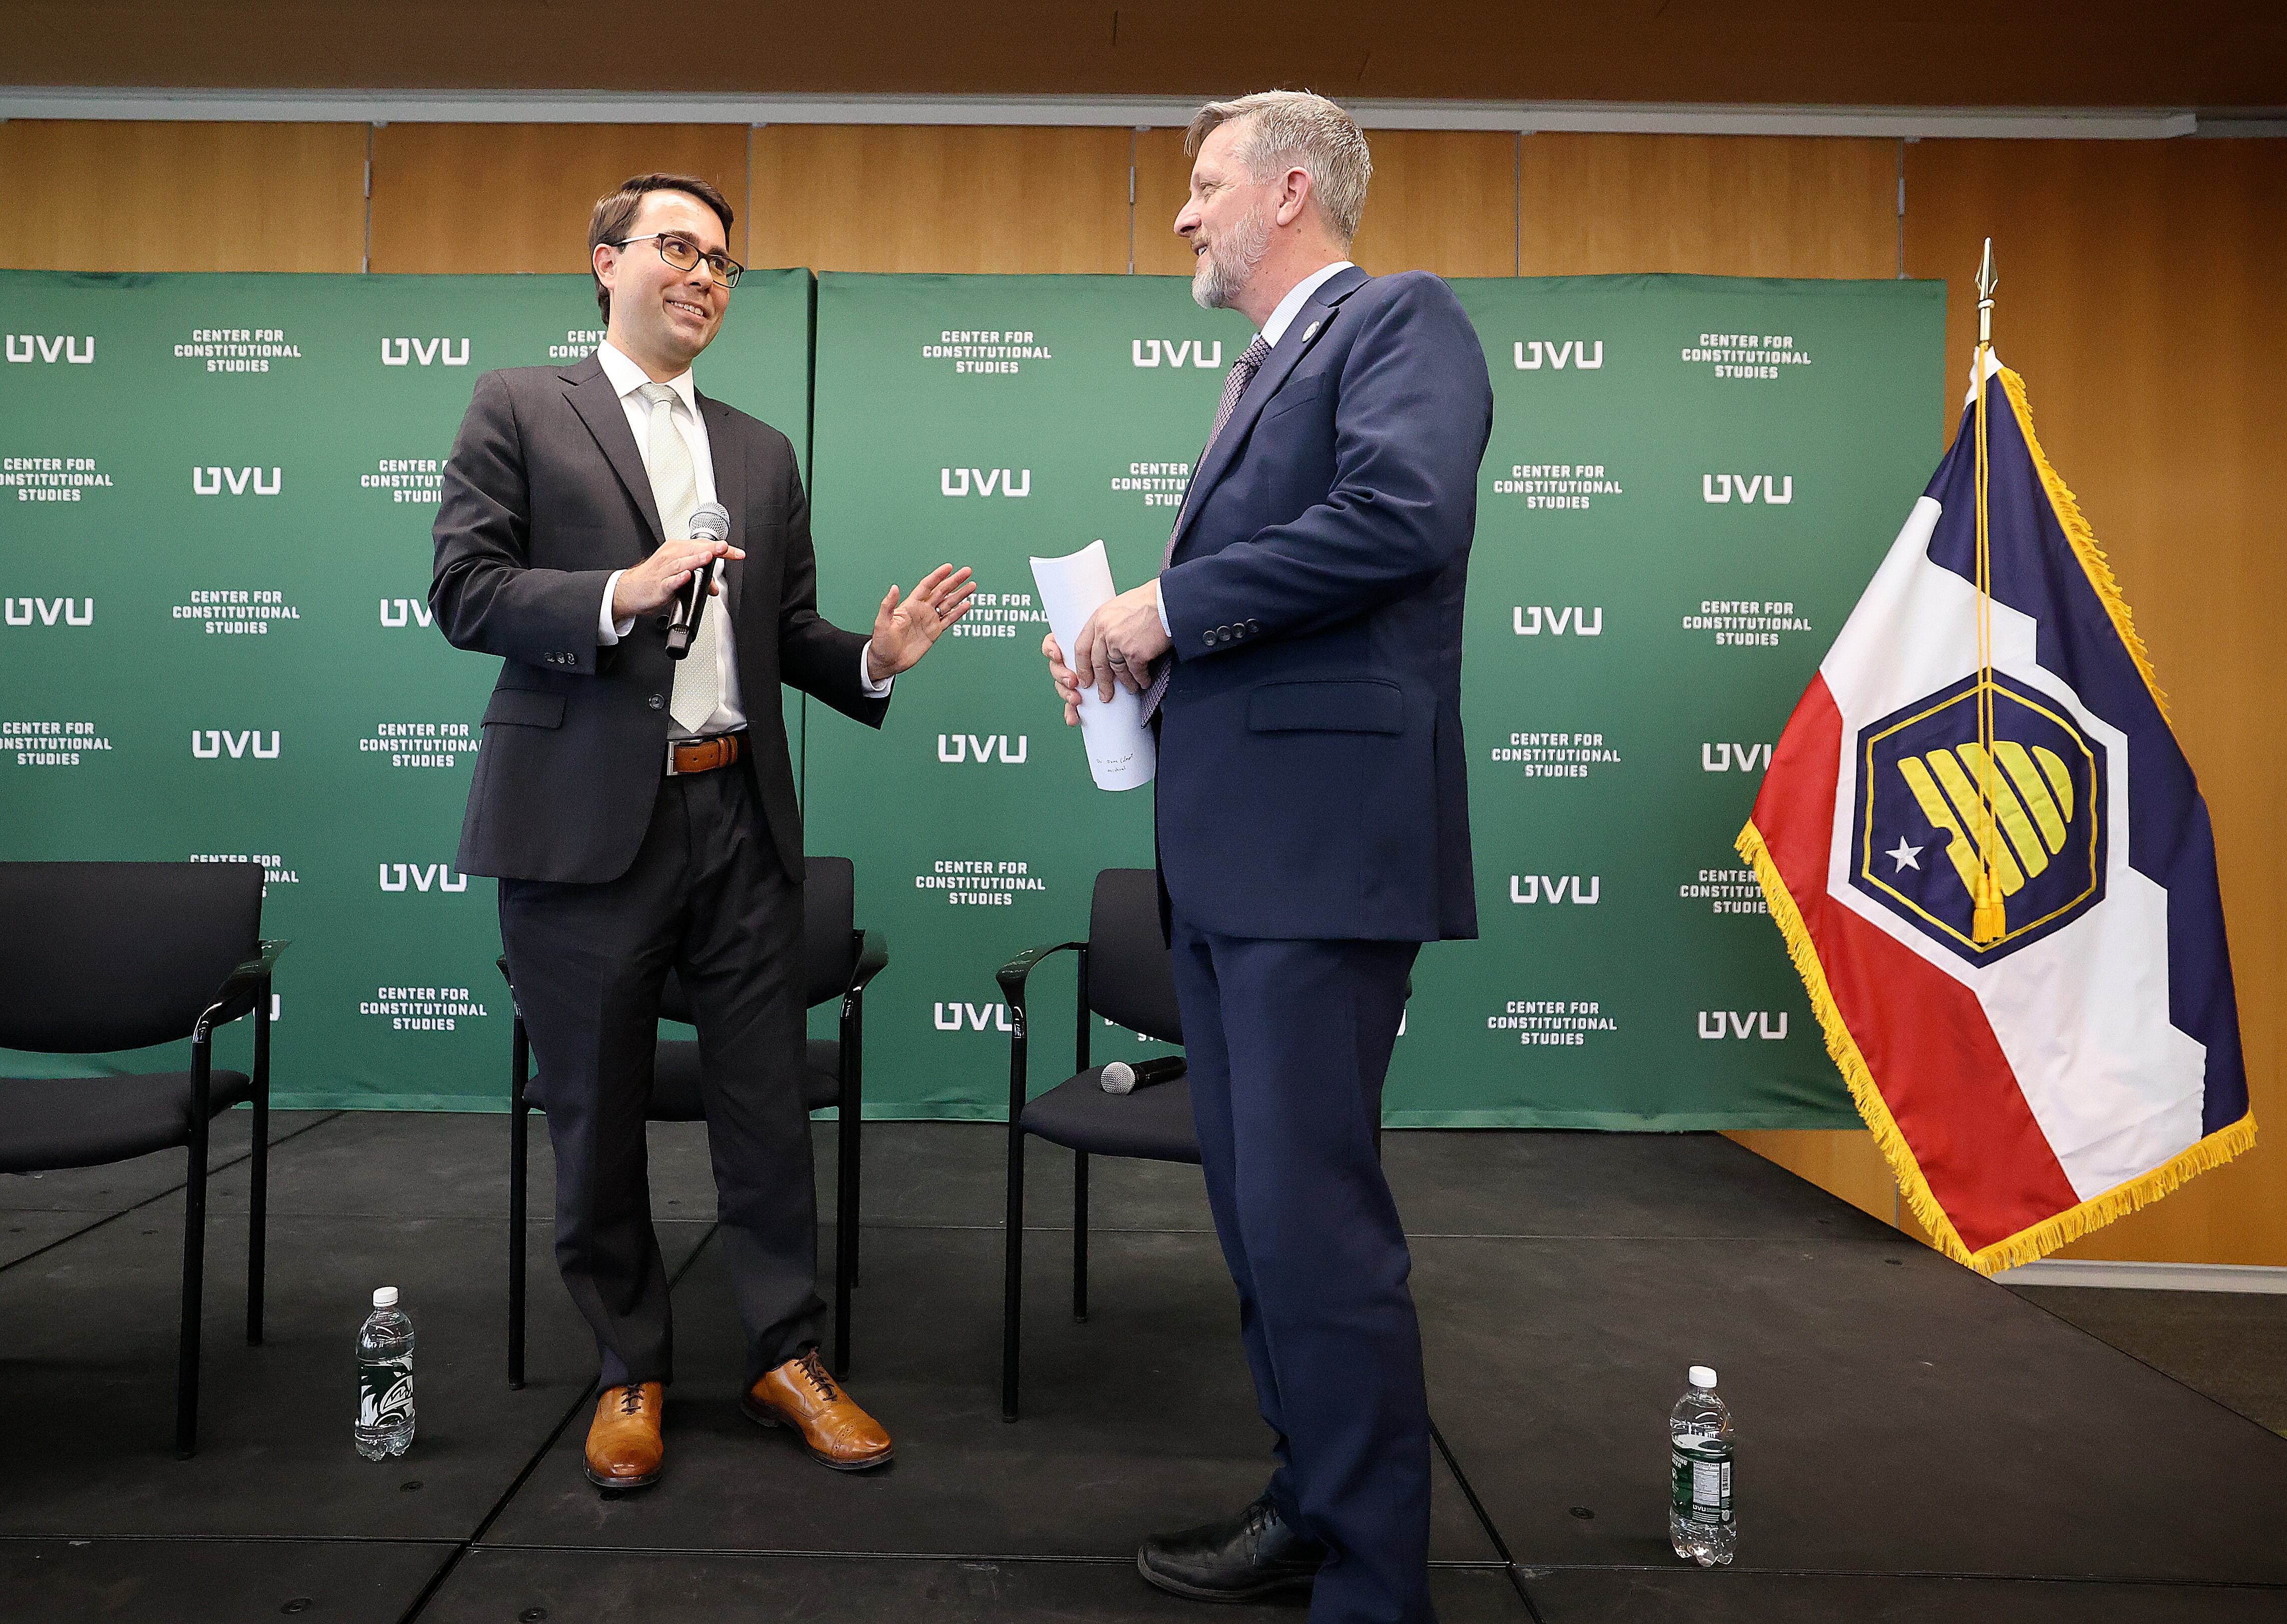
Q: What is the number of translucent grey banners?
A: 0